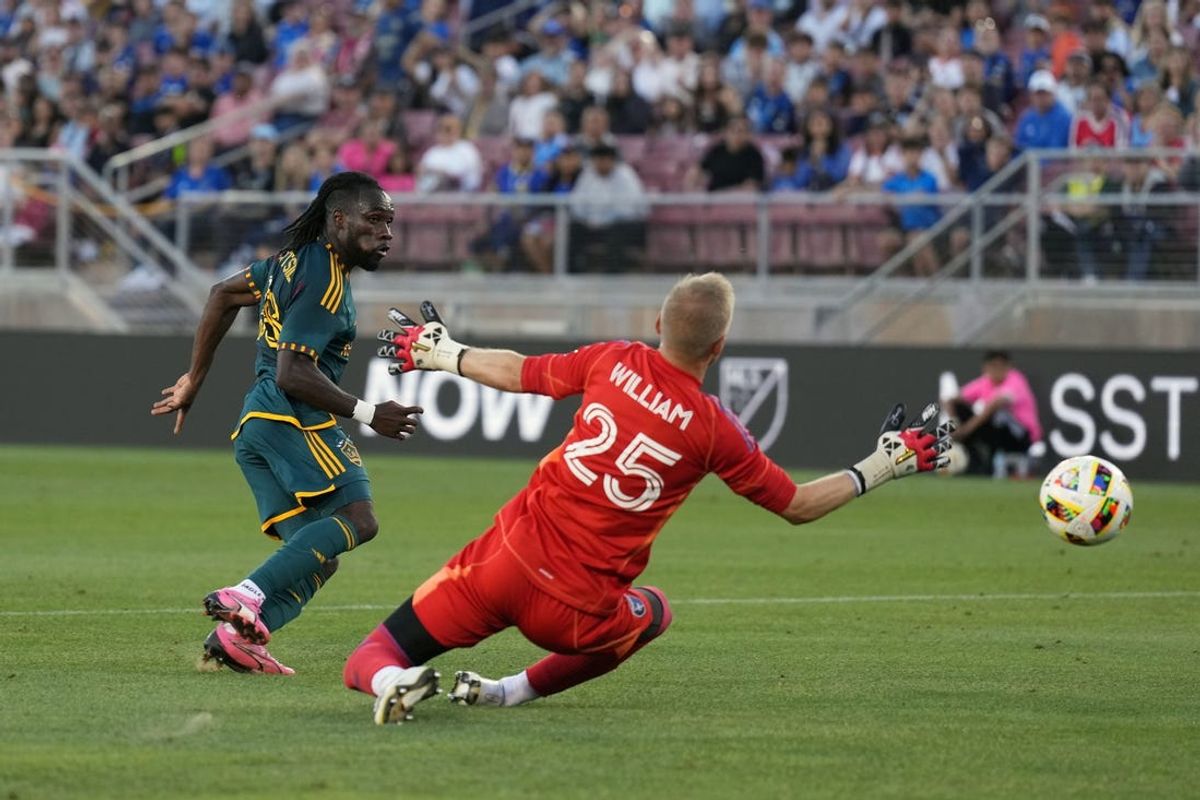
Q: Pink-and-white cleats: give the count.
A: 2